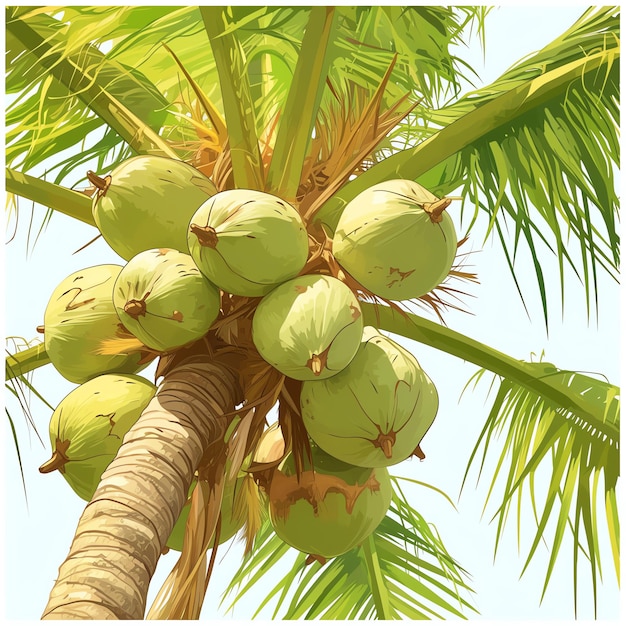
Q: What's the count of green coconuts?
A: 10